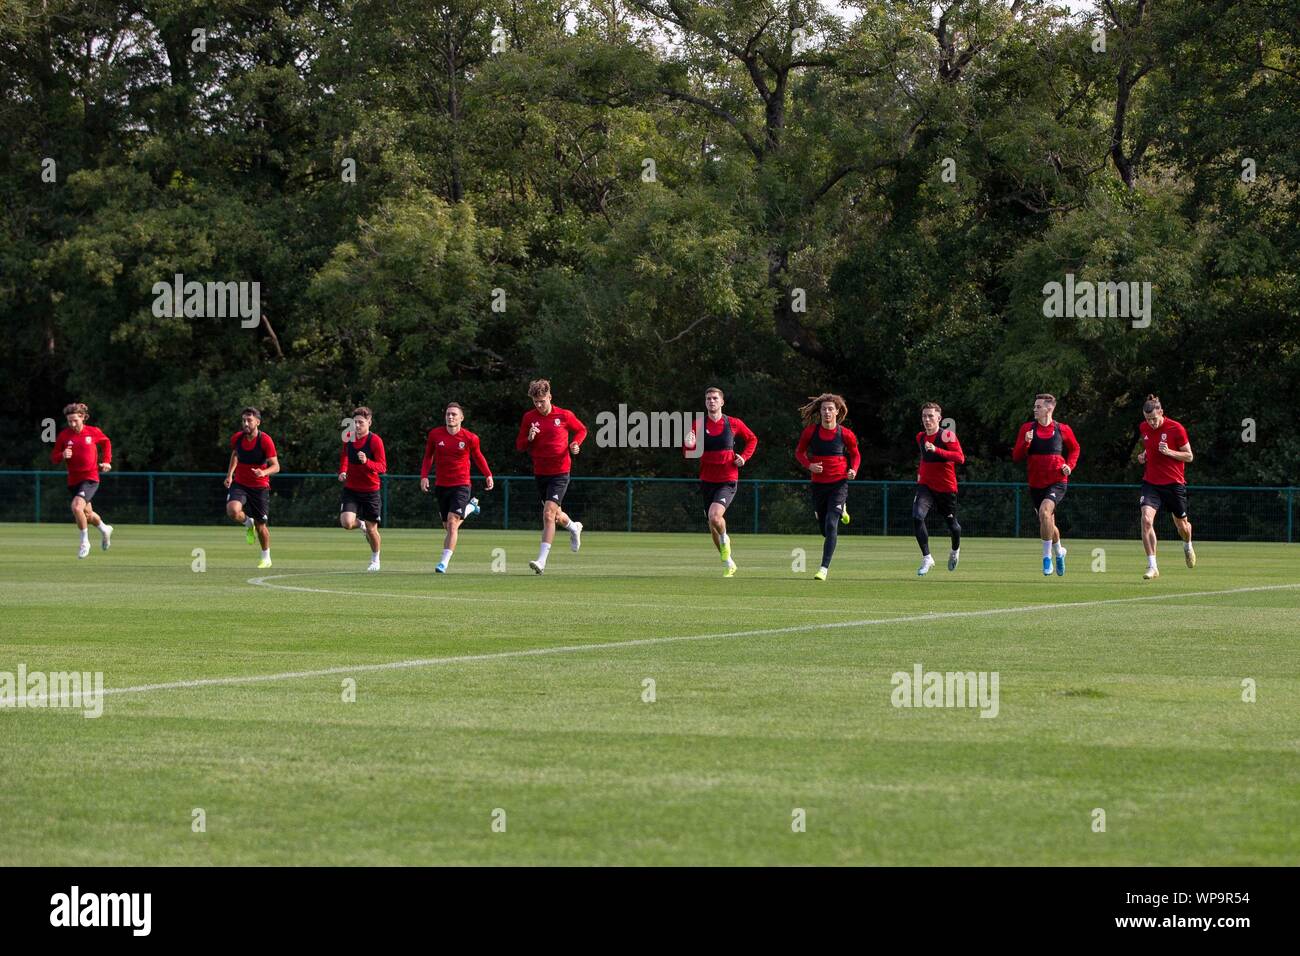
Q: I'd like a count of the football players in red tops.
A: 10